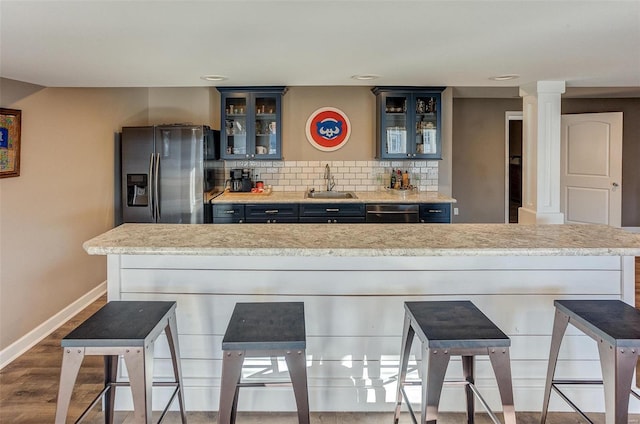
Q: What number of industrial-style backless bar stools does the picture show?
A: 4